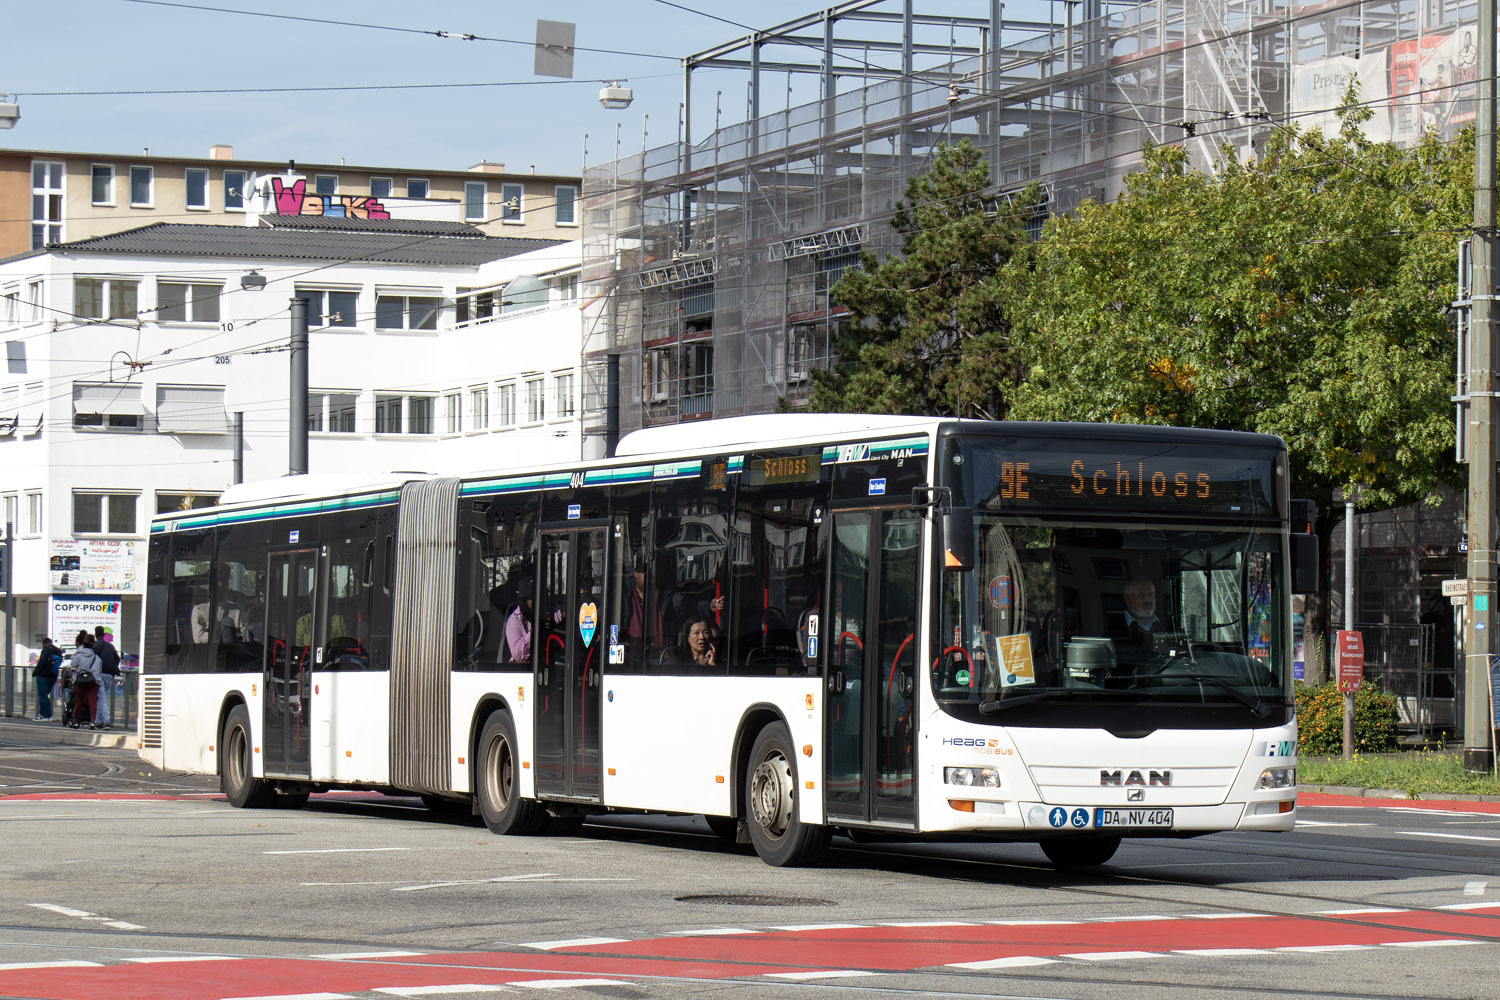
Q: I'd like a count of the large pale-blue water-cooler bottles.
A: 0